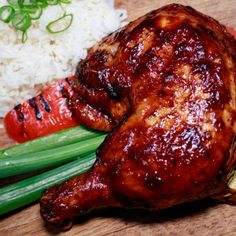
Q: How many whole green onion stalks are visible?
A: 3